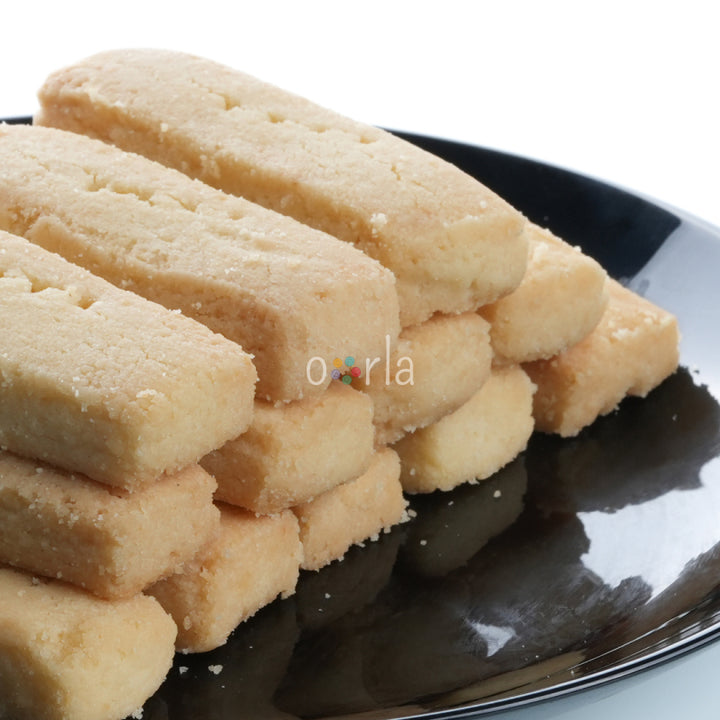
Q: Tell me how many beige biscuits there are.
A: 12